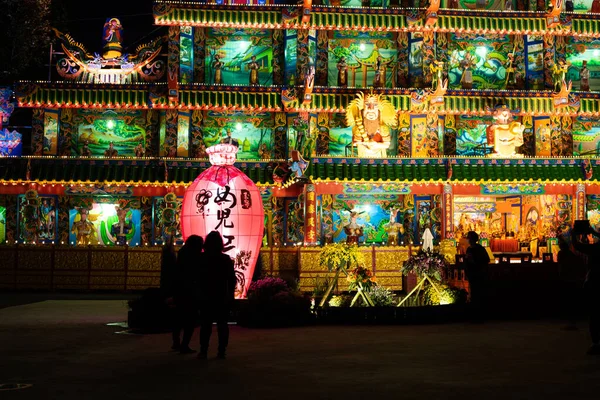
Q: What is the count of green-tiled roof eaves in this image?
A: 3